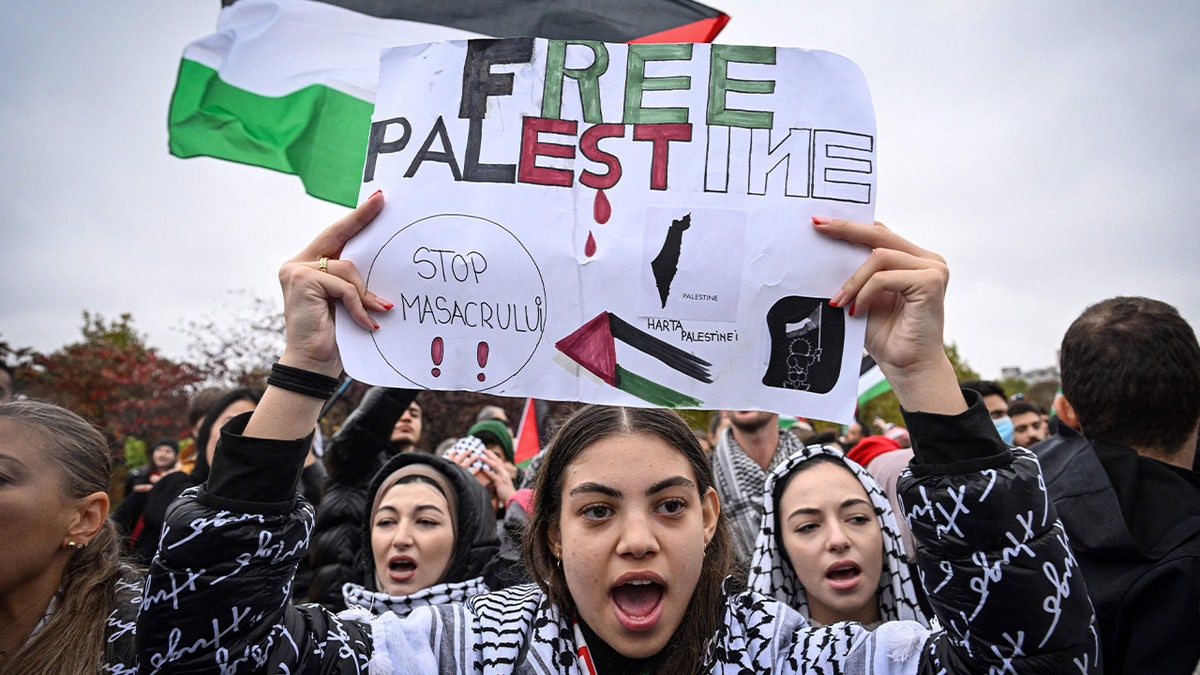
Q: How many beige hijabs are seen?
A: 1